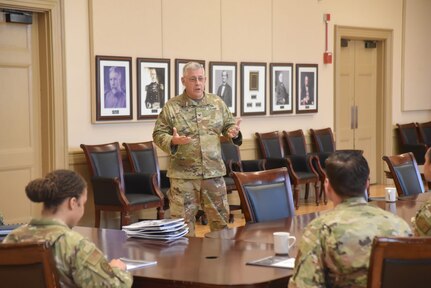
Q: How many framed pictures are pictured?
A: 7